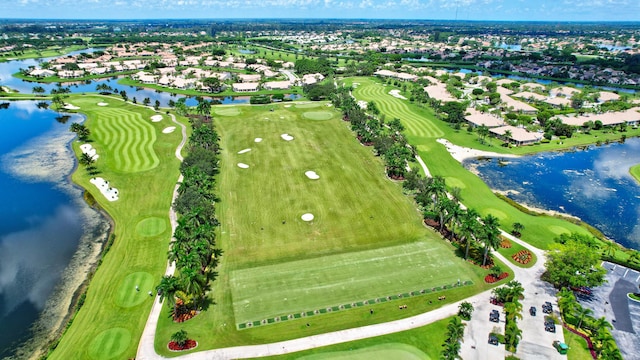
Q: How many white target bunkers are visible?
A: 6